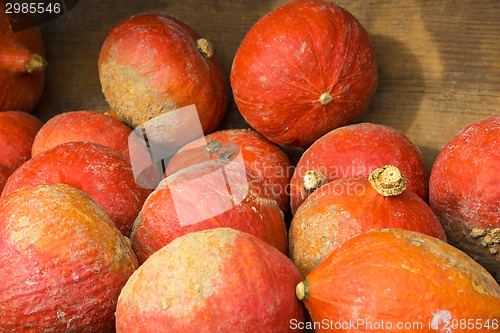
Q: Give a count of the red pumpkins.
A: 14